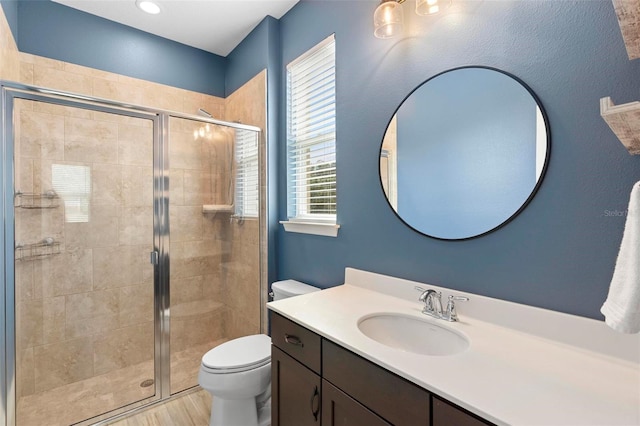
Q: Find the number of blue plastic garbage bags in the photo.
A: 0